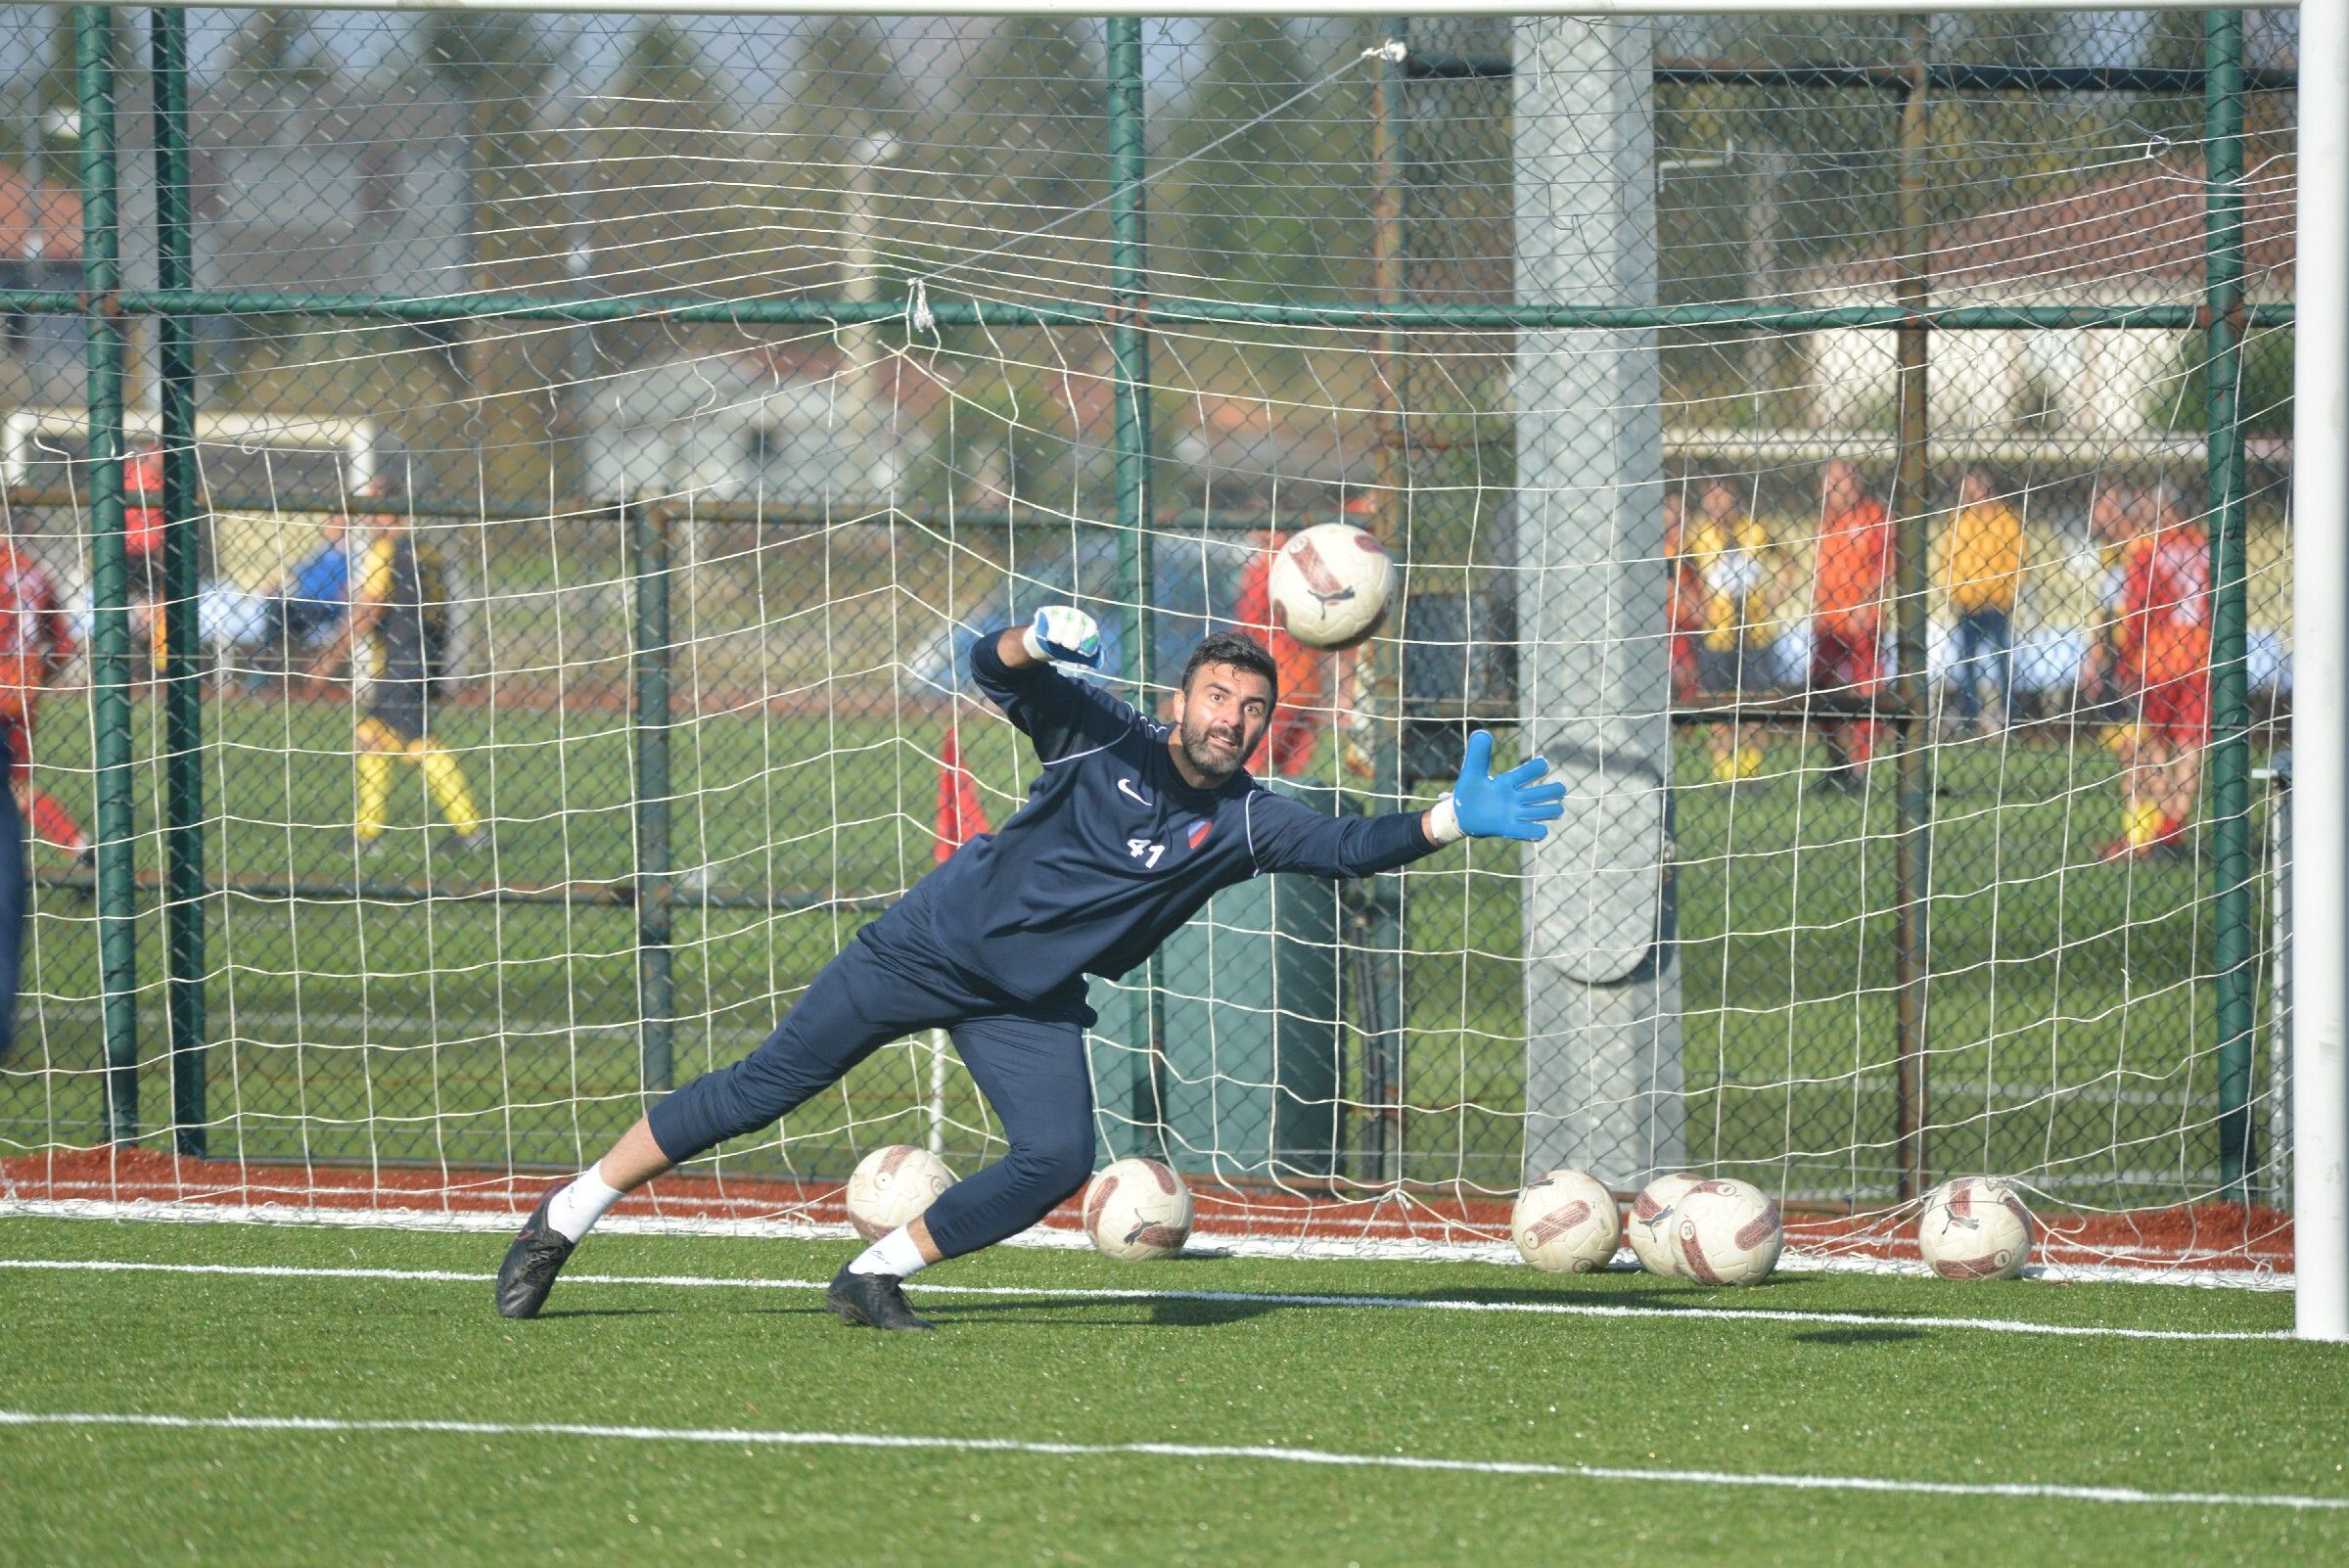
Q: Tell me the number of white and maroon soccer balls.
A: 7